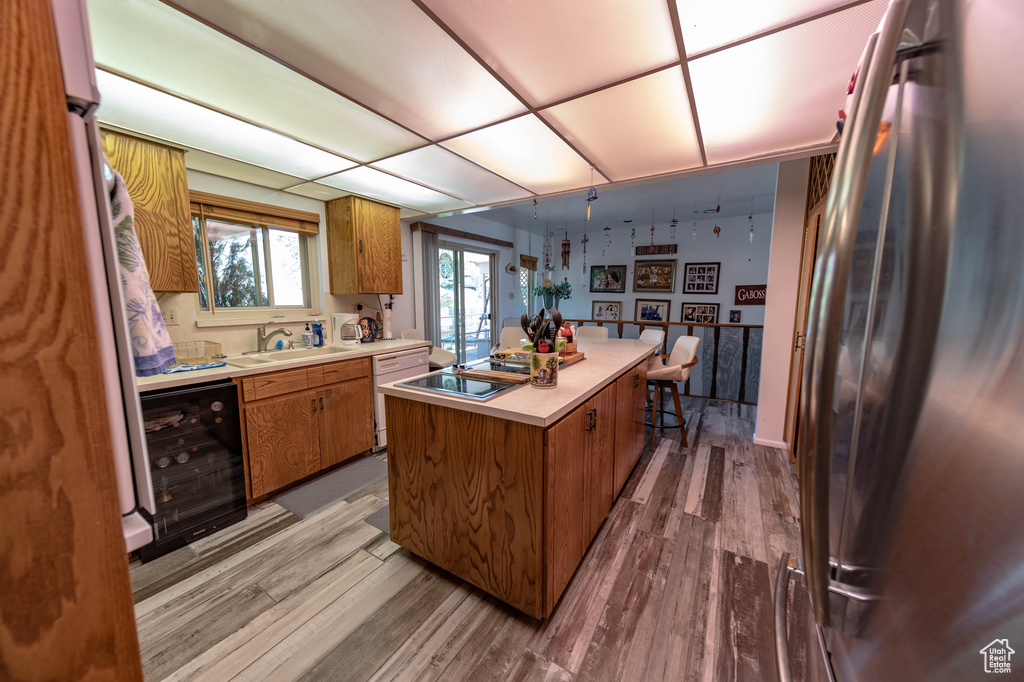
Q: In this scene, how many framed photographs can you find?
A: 7